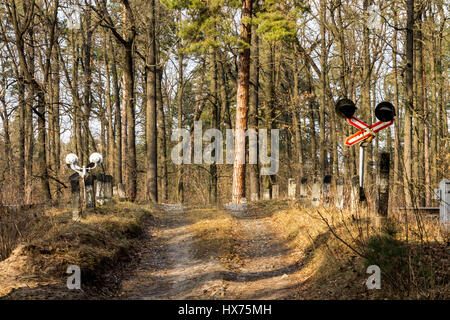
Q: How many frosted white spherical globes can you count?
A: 2